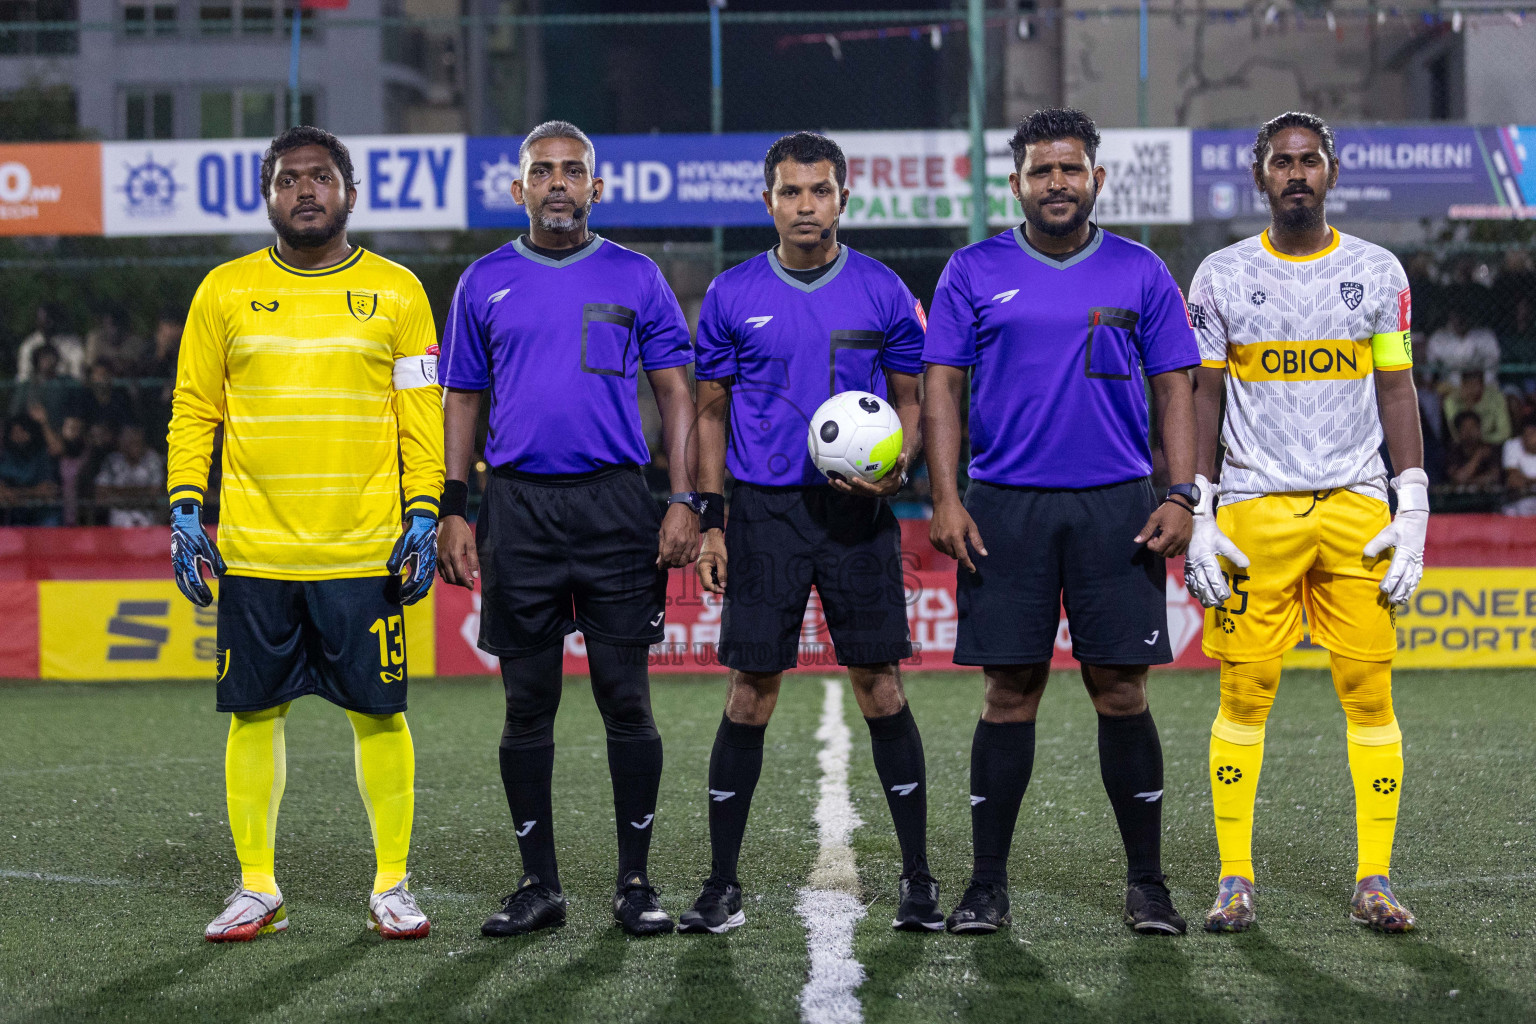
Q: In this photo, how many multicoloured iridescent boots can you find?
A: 2